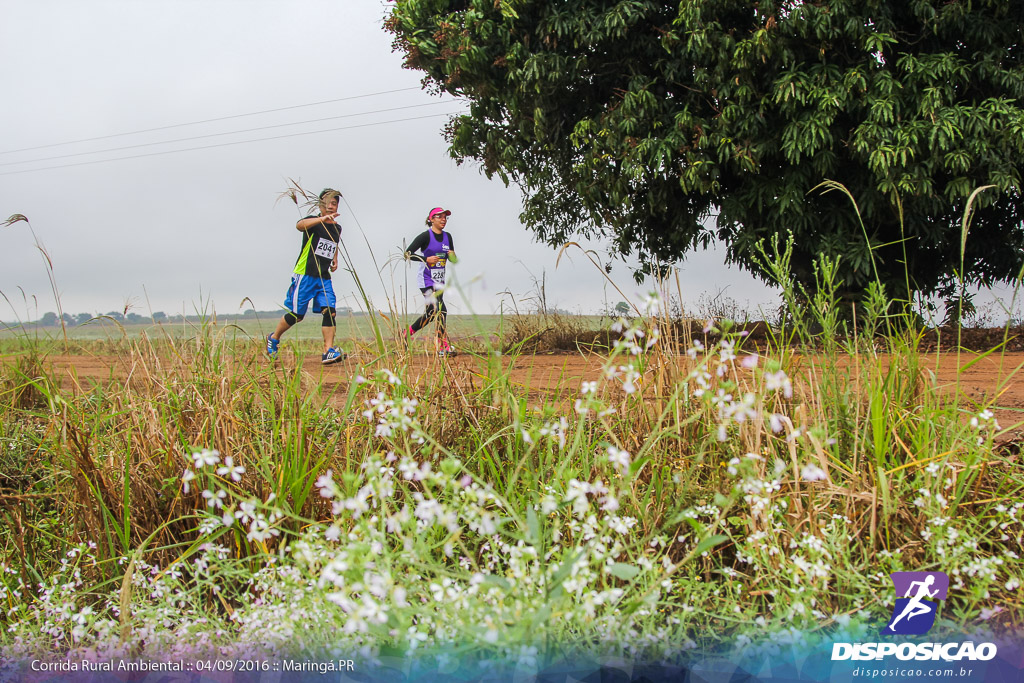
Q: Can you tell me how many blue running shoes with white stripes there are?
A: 2